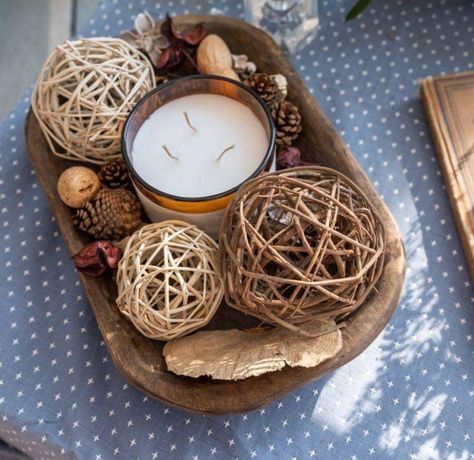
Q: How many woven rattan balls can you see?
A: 3